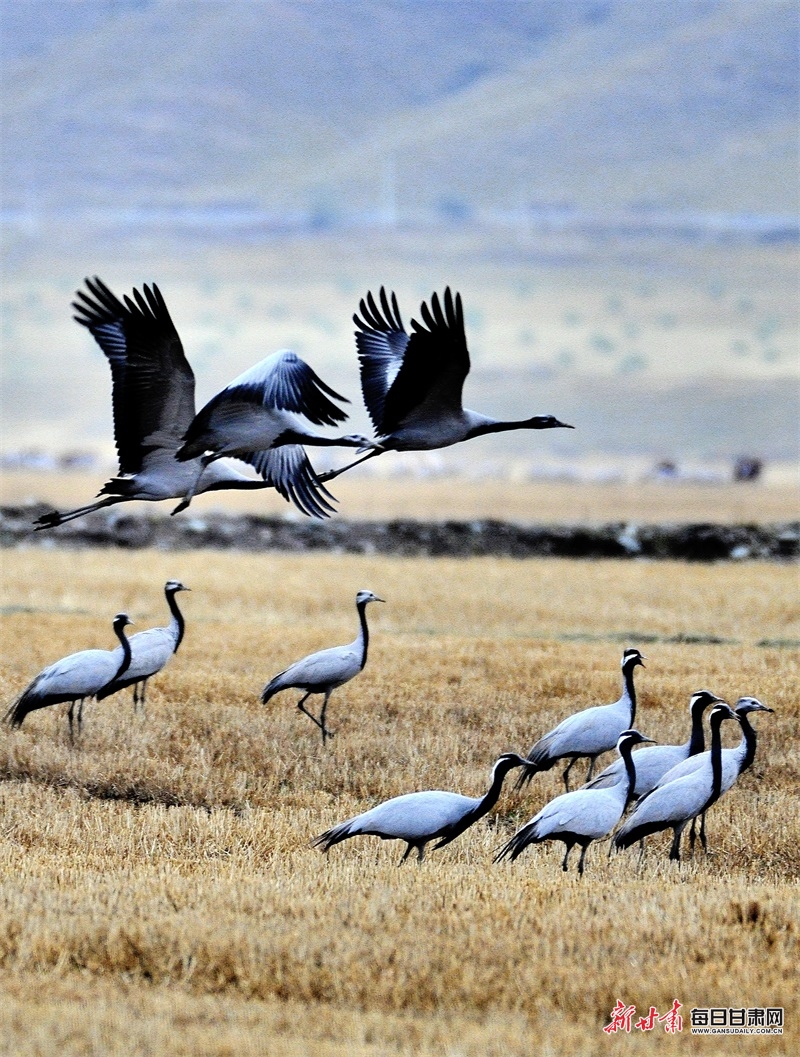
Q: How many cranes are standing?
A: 9